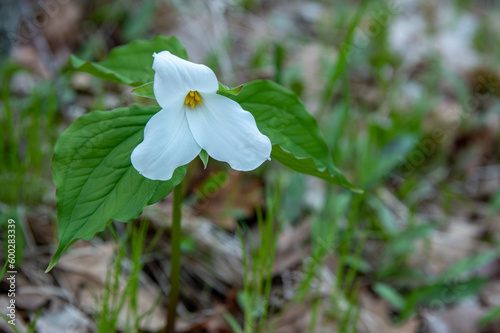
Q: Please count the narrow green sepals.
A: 3